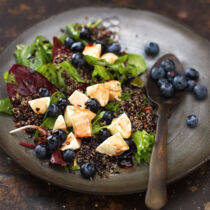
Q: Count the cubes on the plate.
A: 12